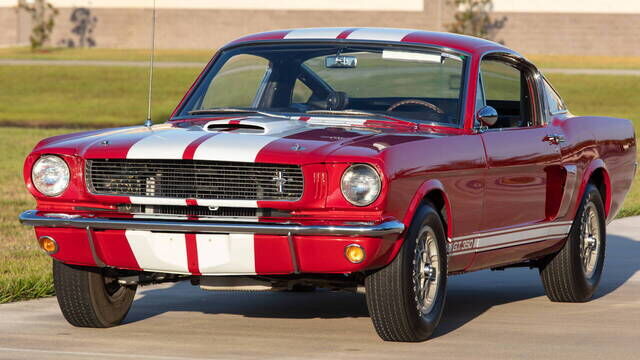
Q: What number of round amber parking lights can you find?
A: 2